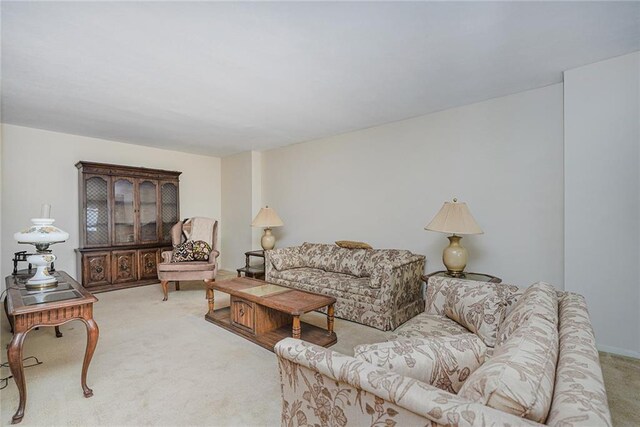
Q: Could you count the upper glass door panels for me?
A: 4